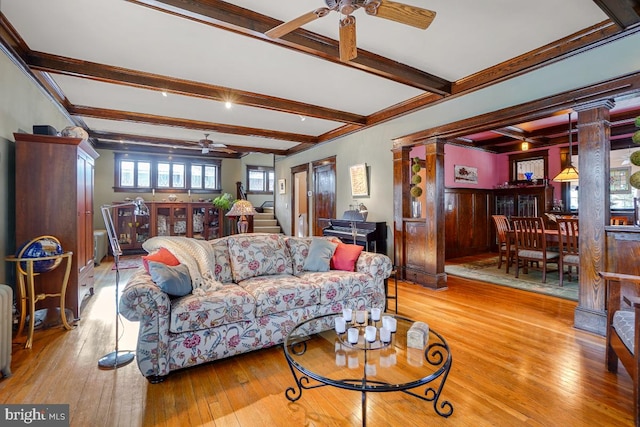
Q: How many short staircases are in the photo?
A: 1